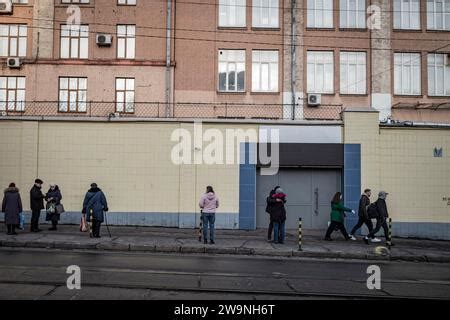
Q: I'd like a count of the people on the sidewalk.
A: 10